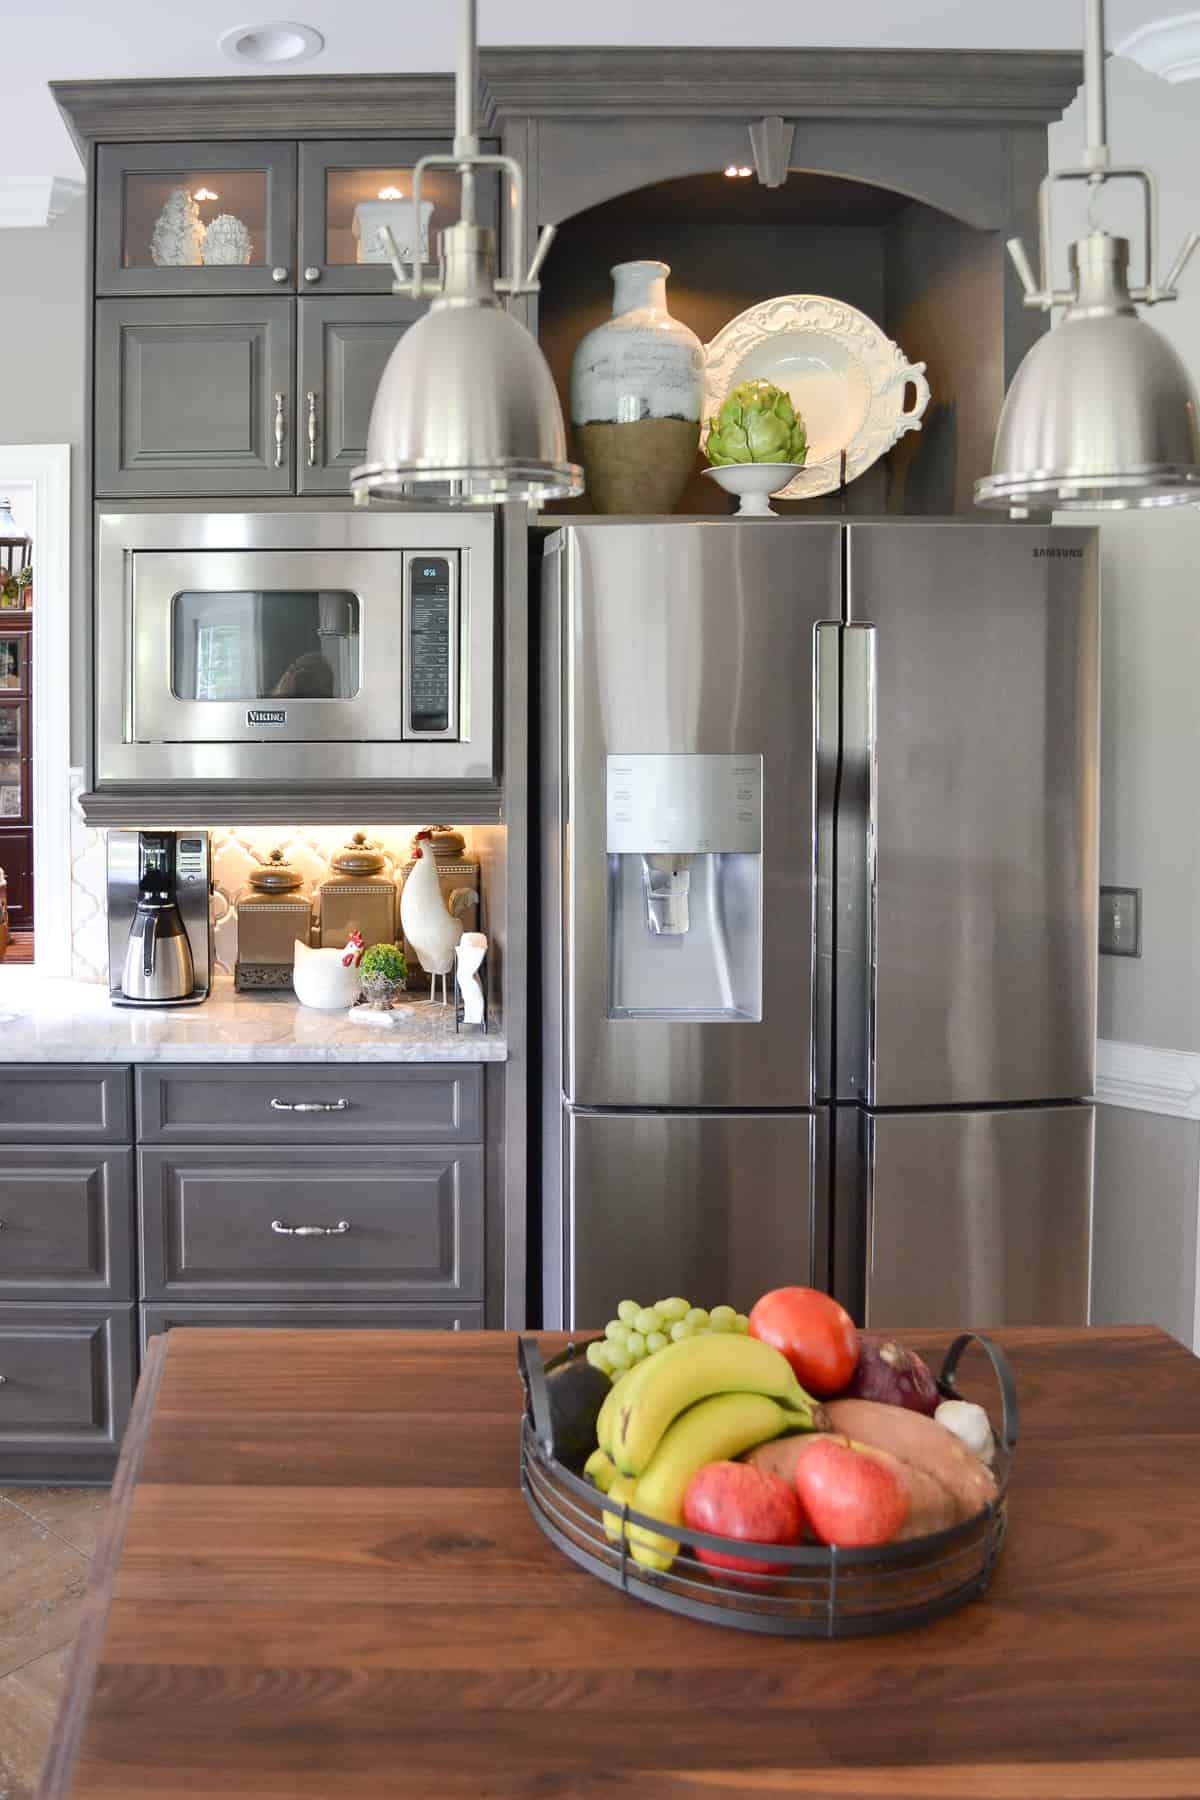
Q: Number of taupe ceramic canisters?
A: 3